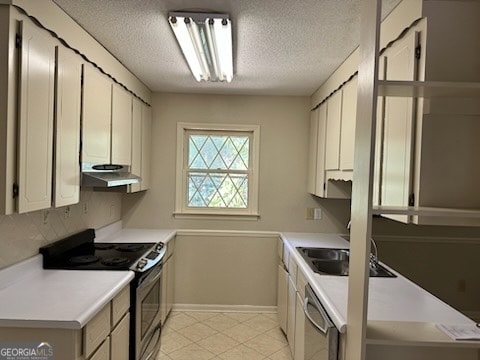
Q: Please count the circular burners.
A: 4